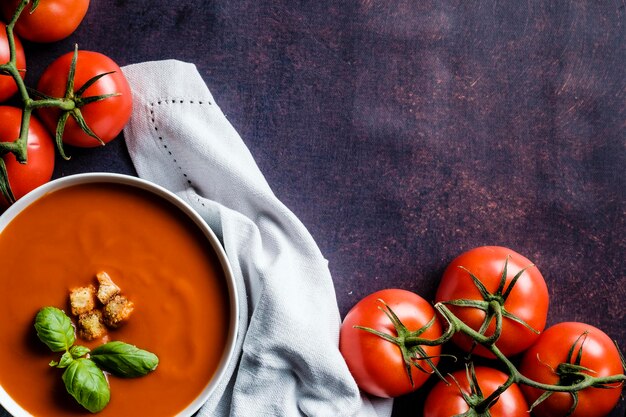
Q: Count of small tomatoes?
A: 8